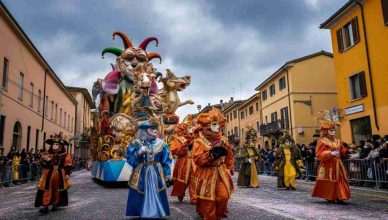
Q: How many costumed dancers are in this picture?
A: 7